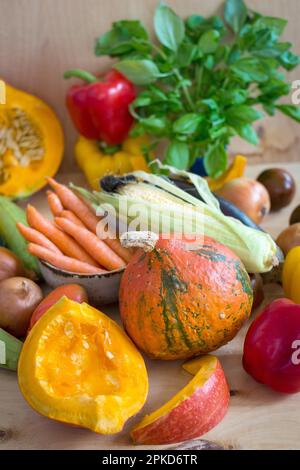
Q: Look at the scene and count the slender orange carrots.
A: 7